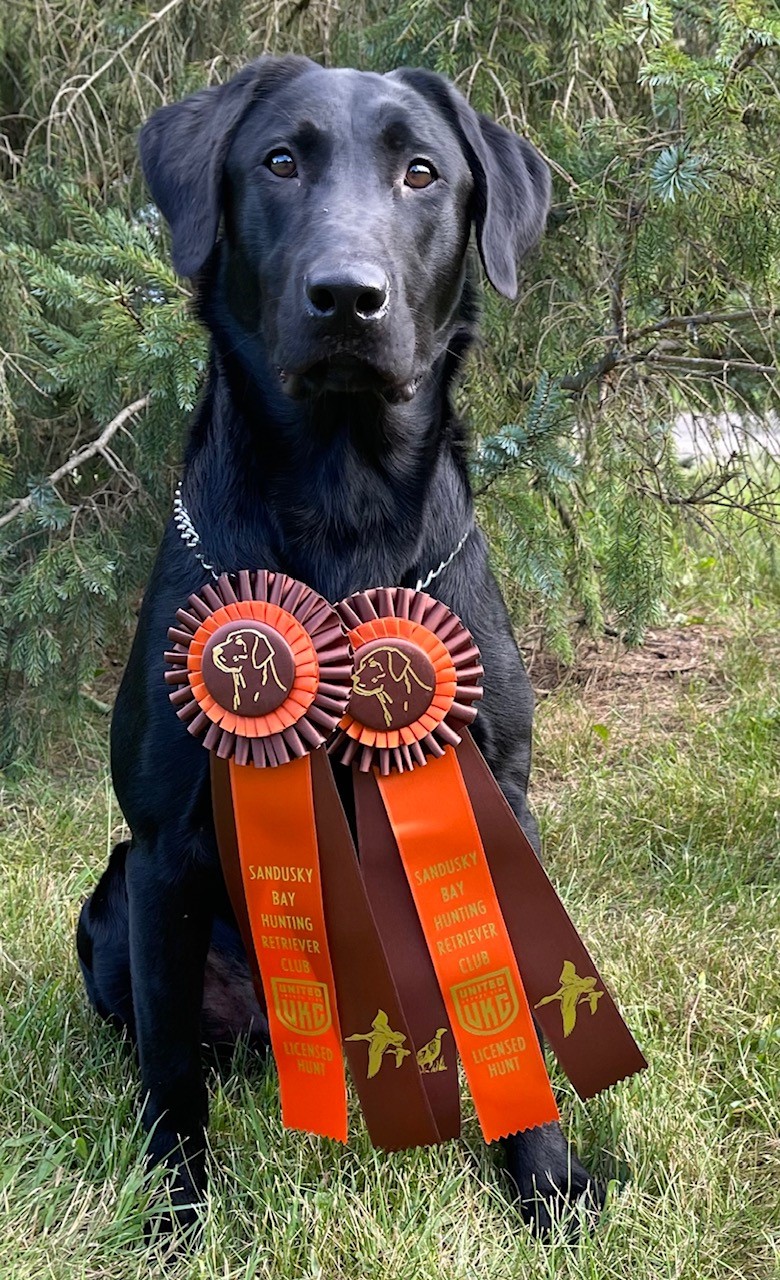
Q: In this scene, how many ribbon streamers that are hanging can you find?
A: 6